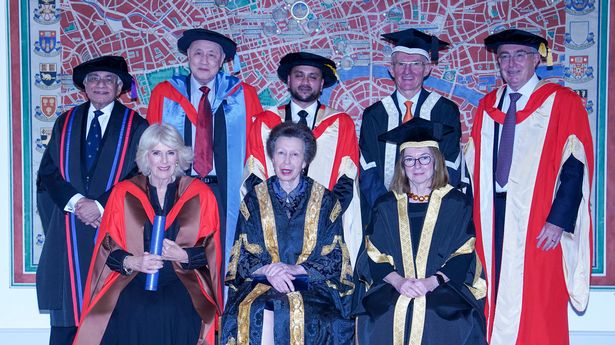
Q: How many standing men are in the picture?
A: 5